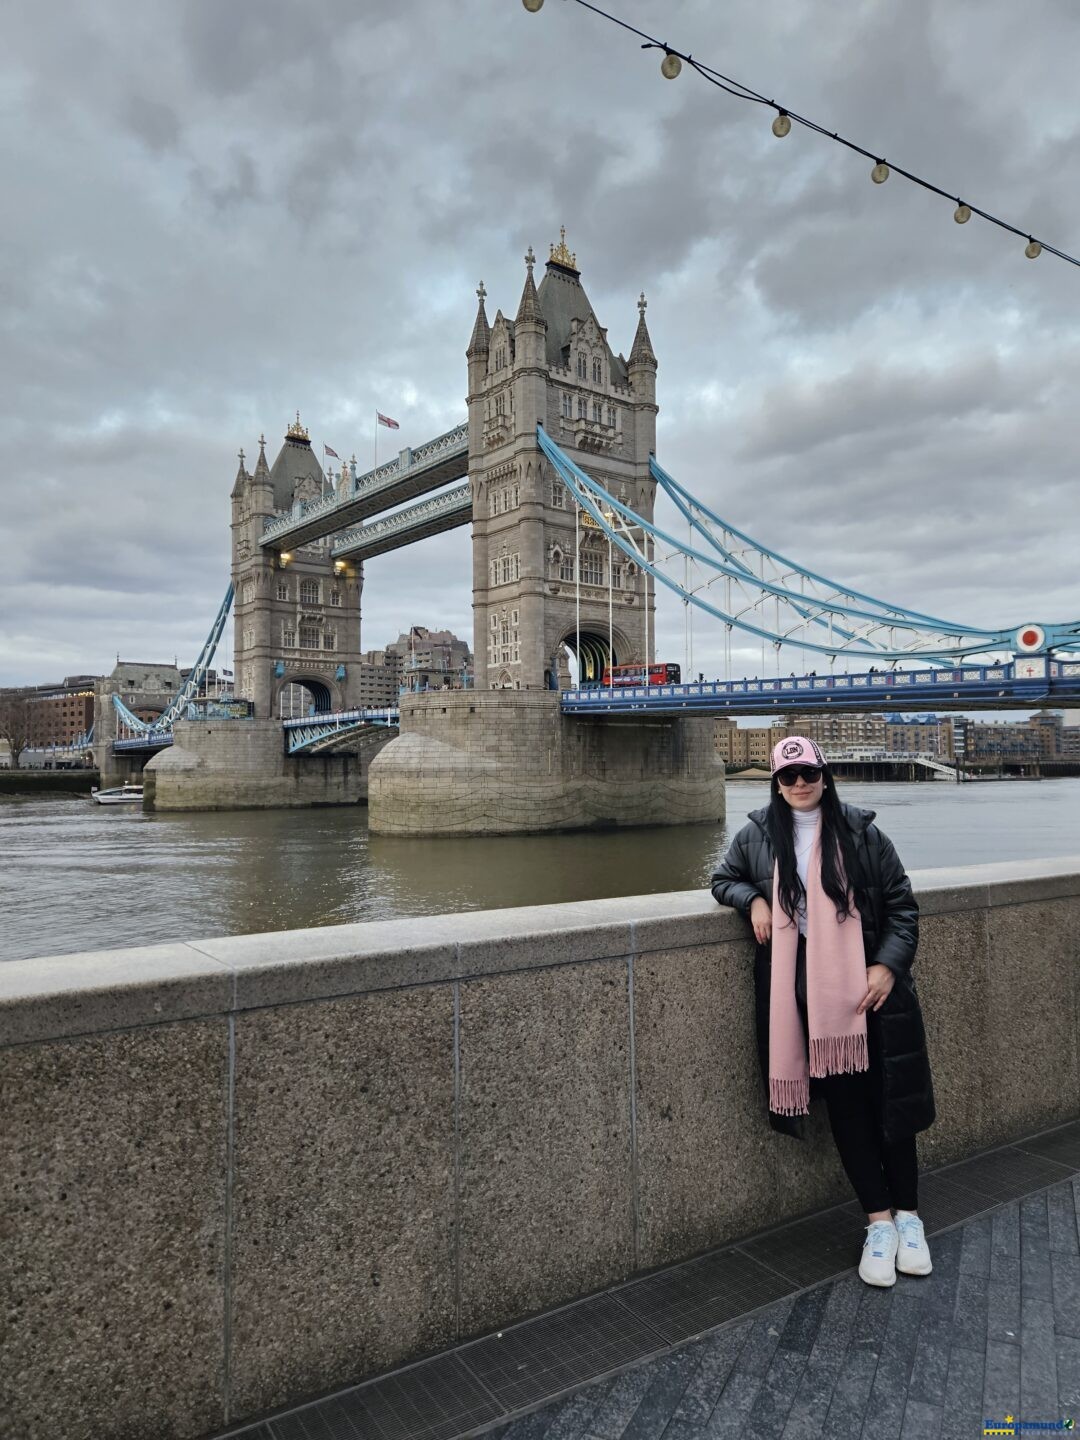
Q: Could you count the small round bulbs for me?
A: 6